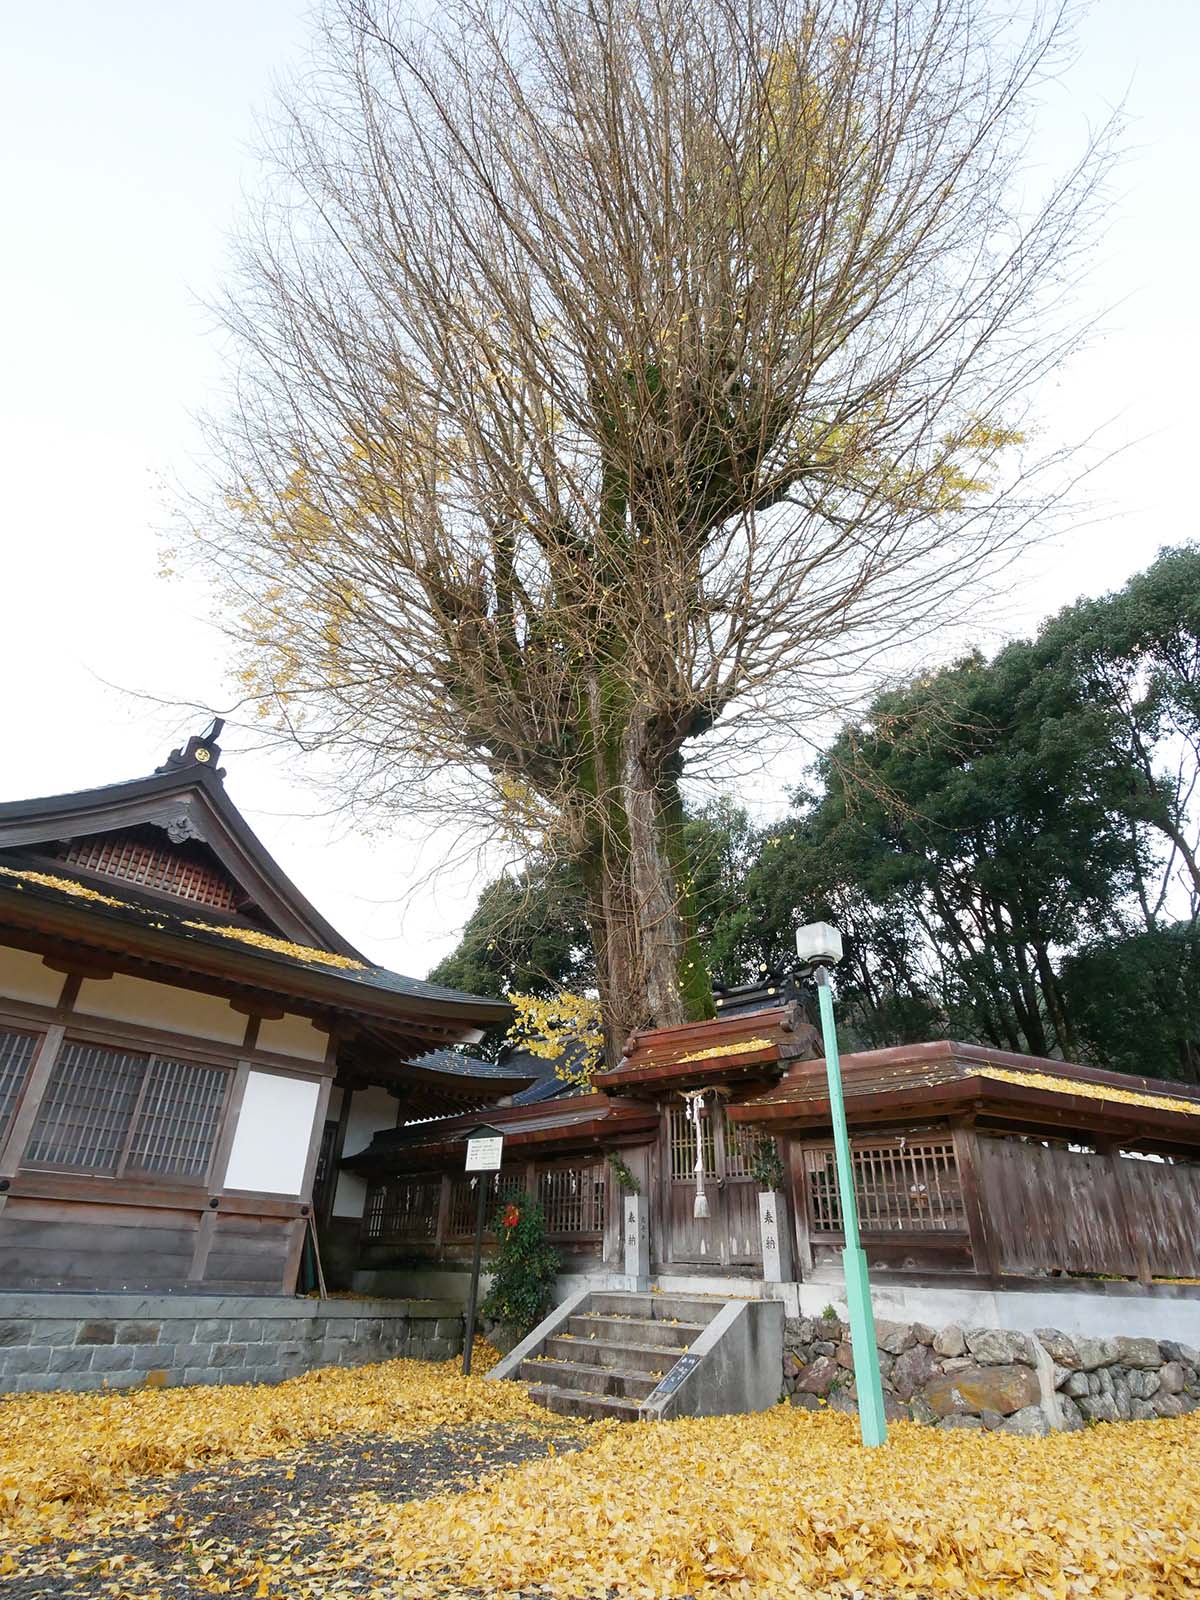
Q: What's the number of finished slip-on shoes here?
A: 0